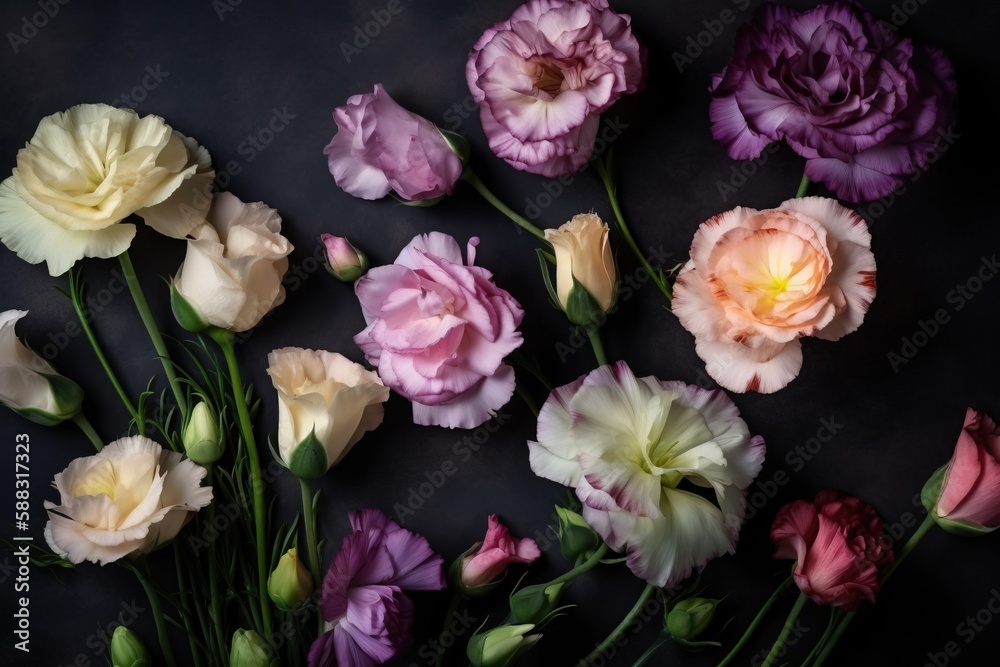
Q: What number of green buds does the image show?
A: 8